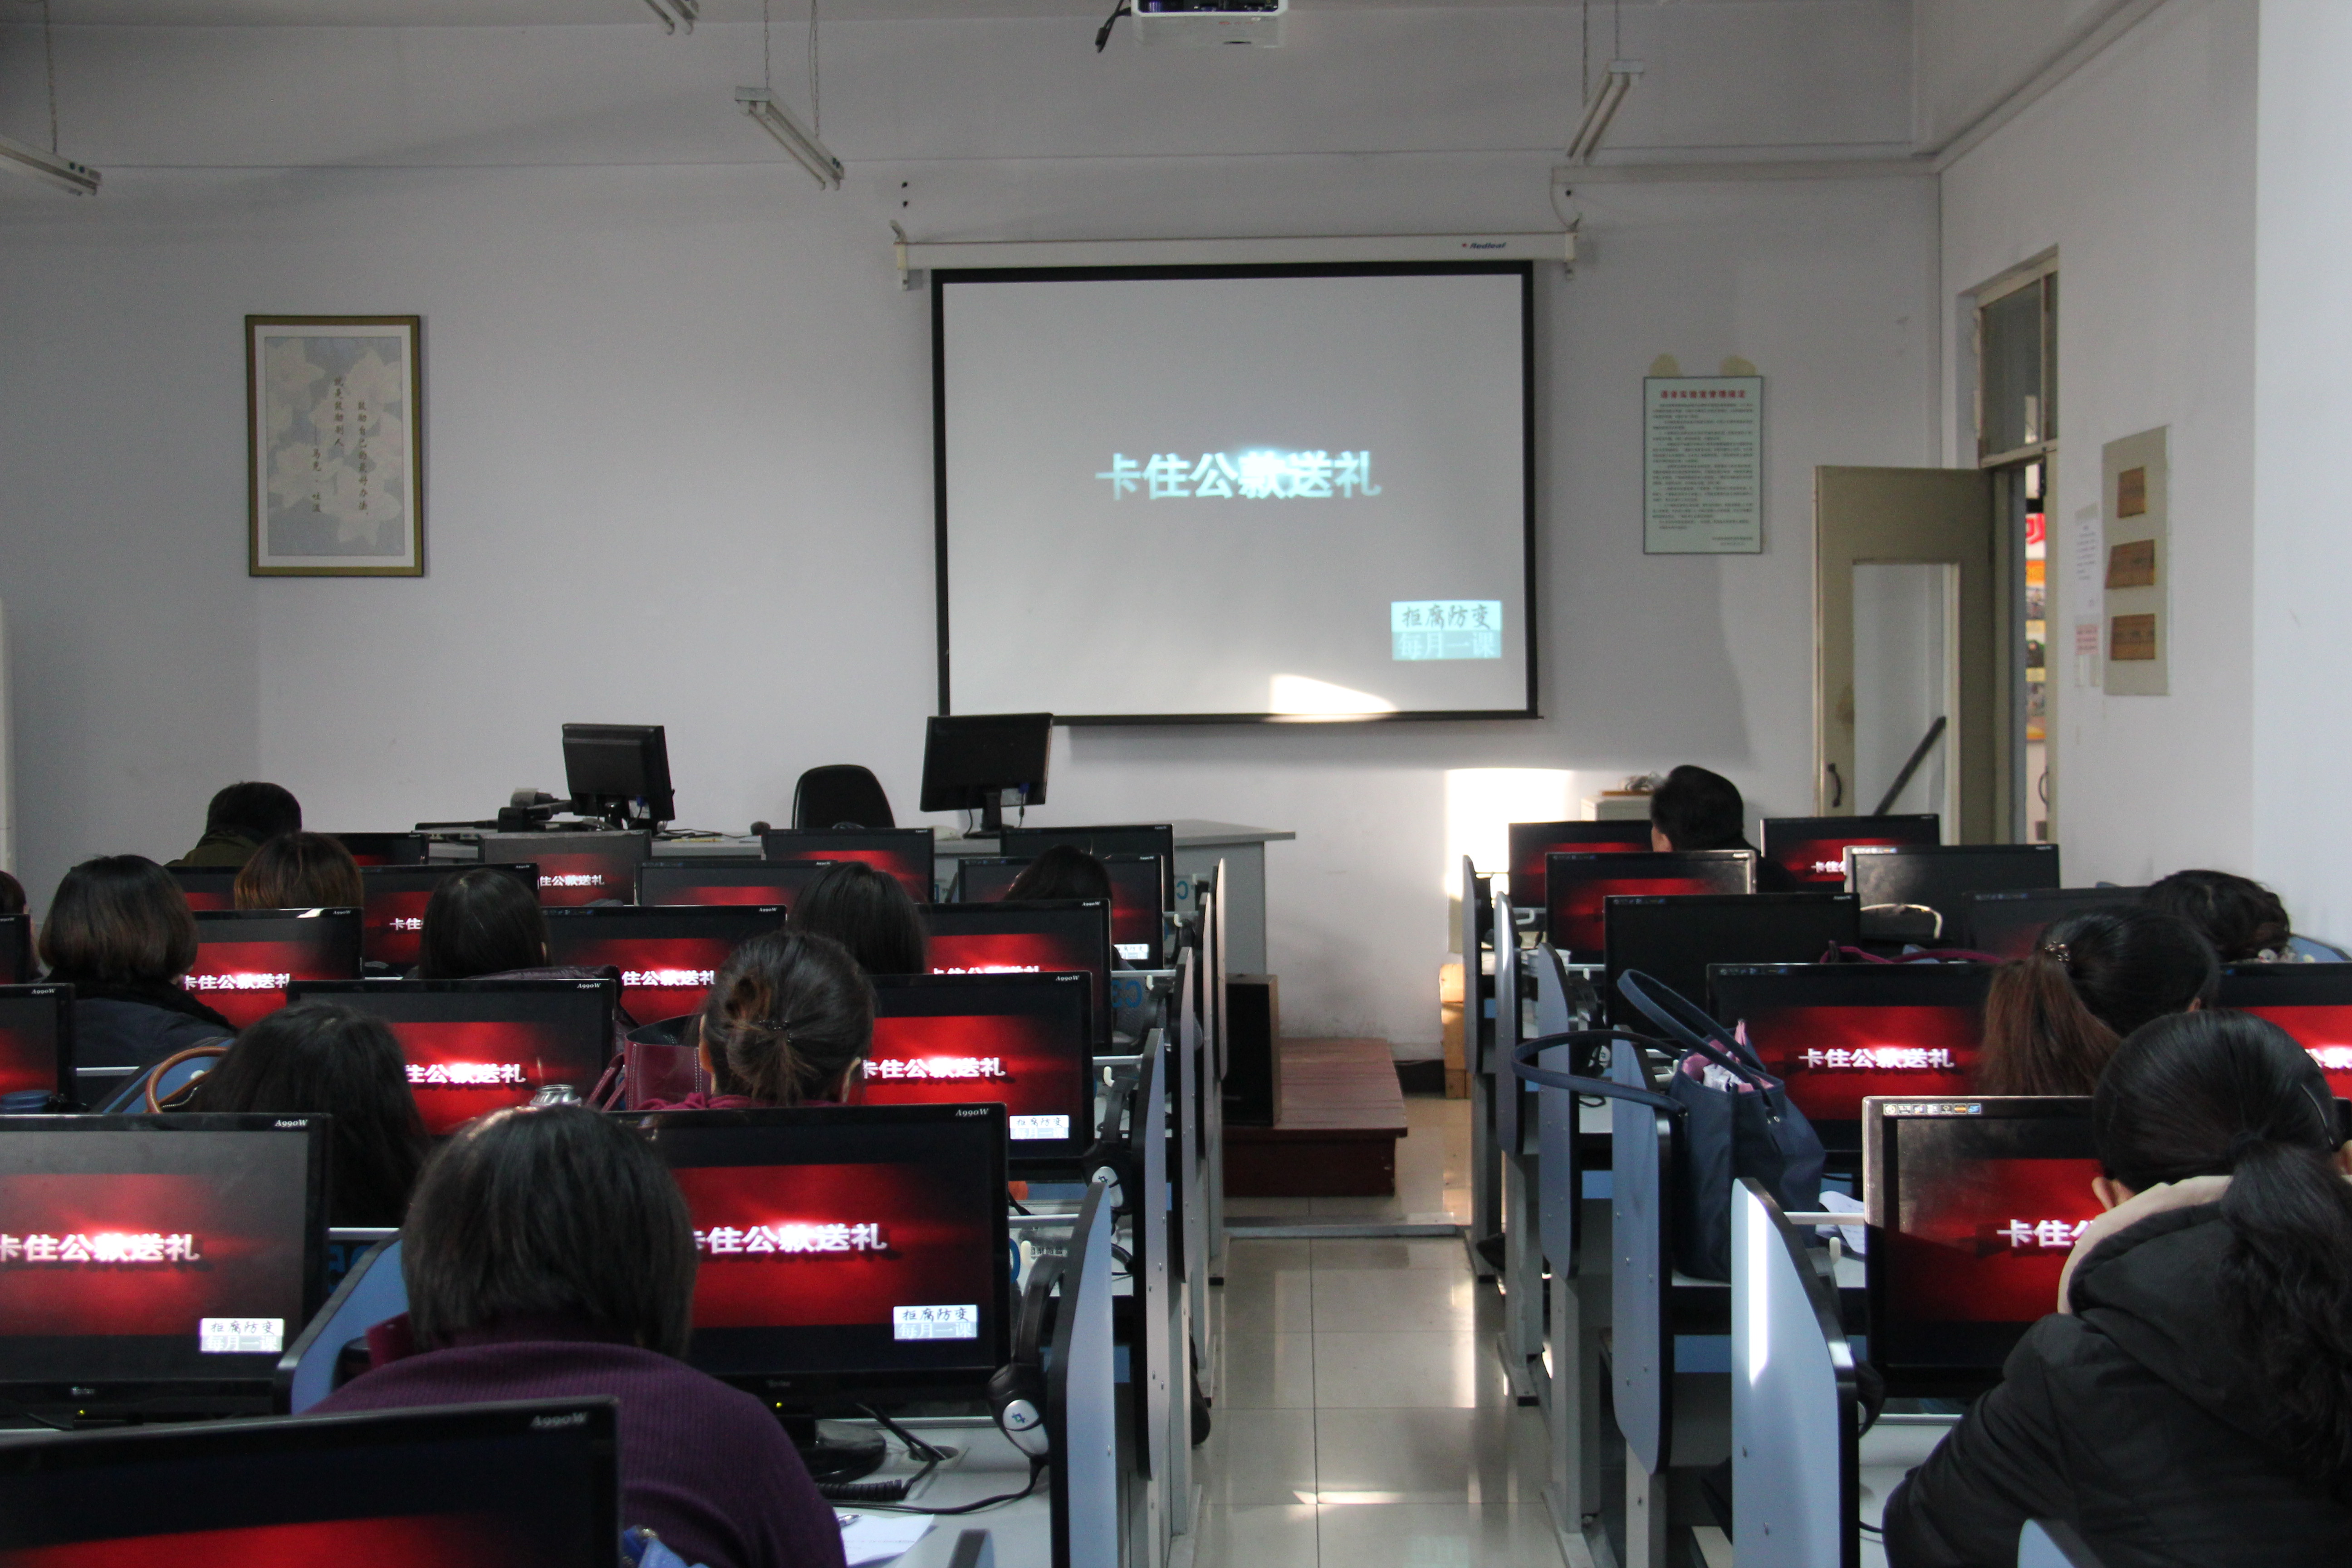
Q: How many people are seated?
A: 14